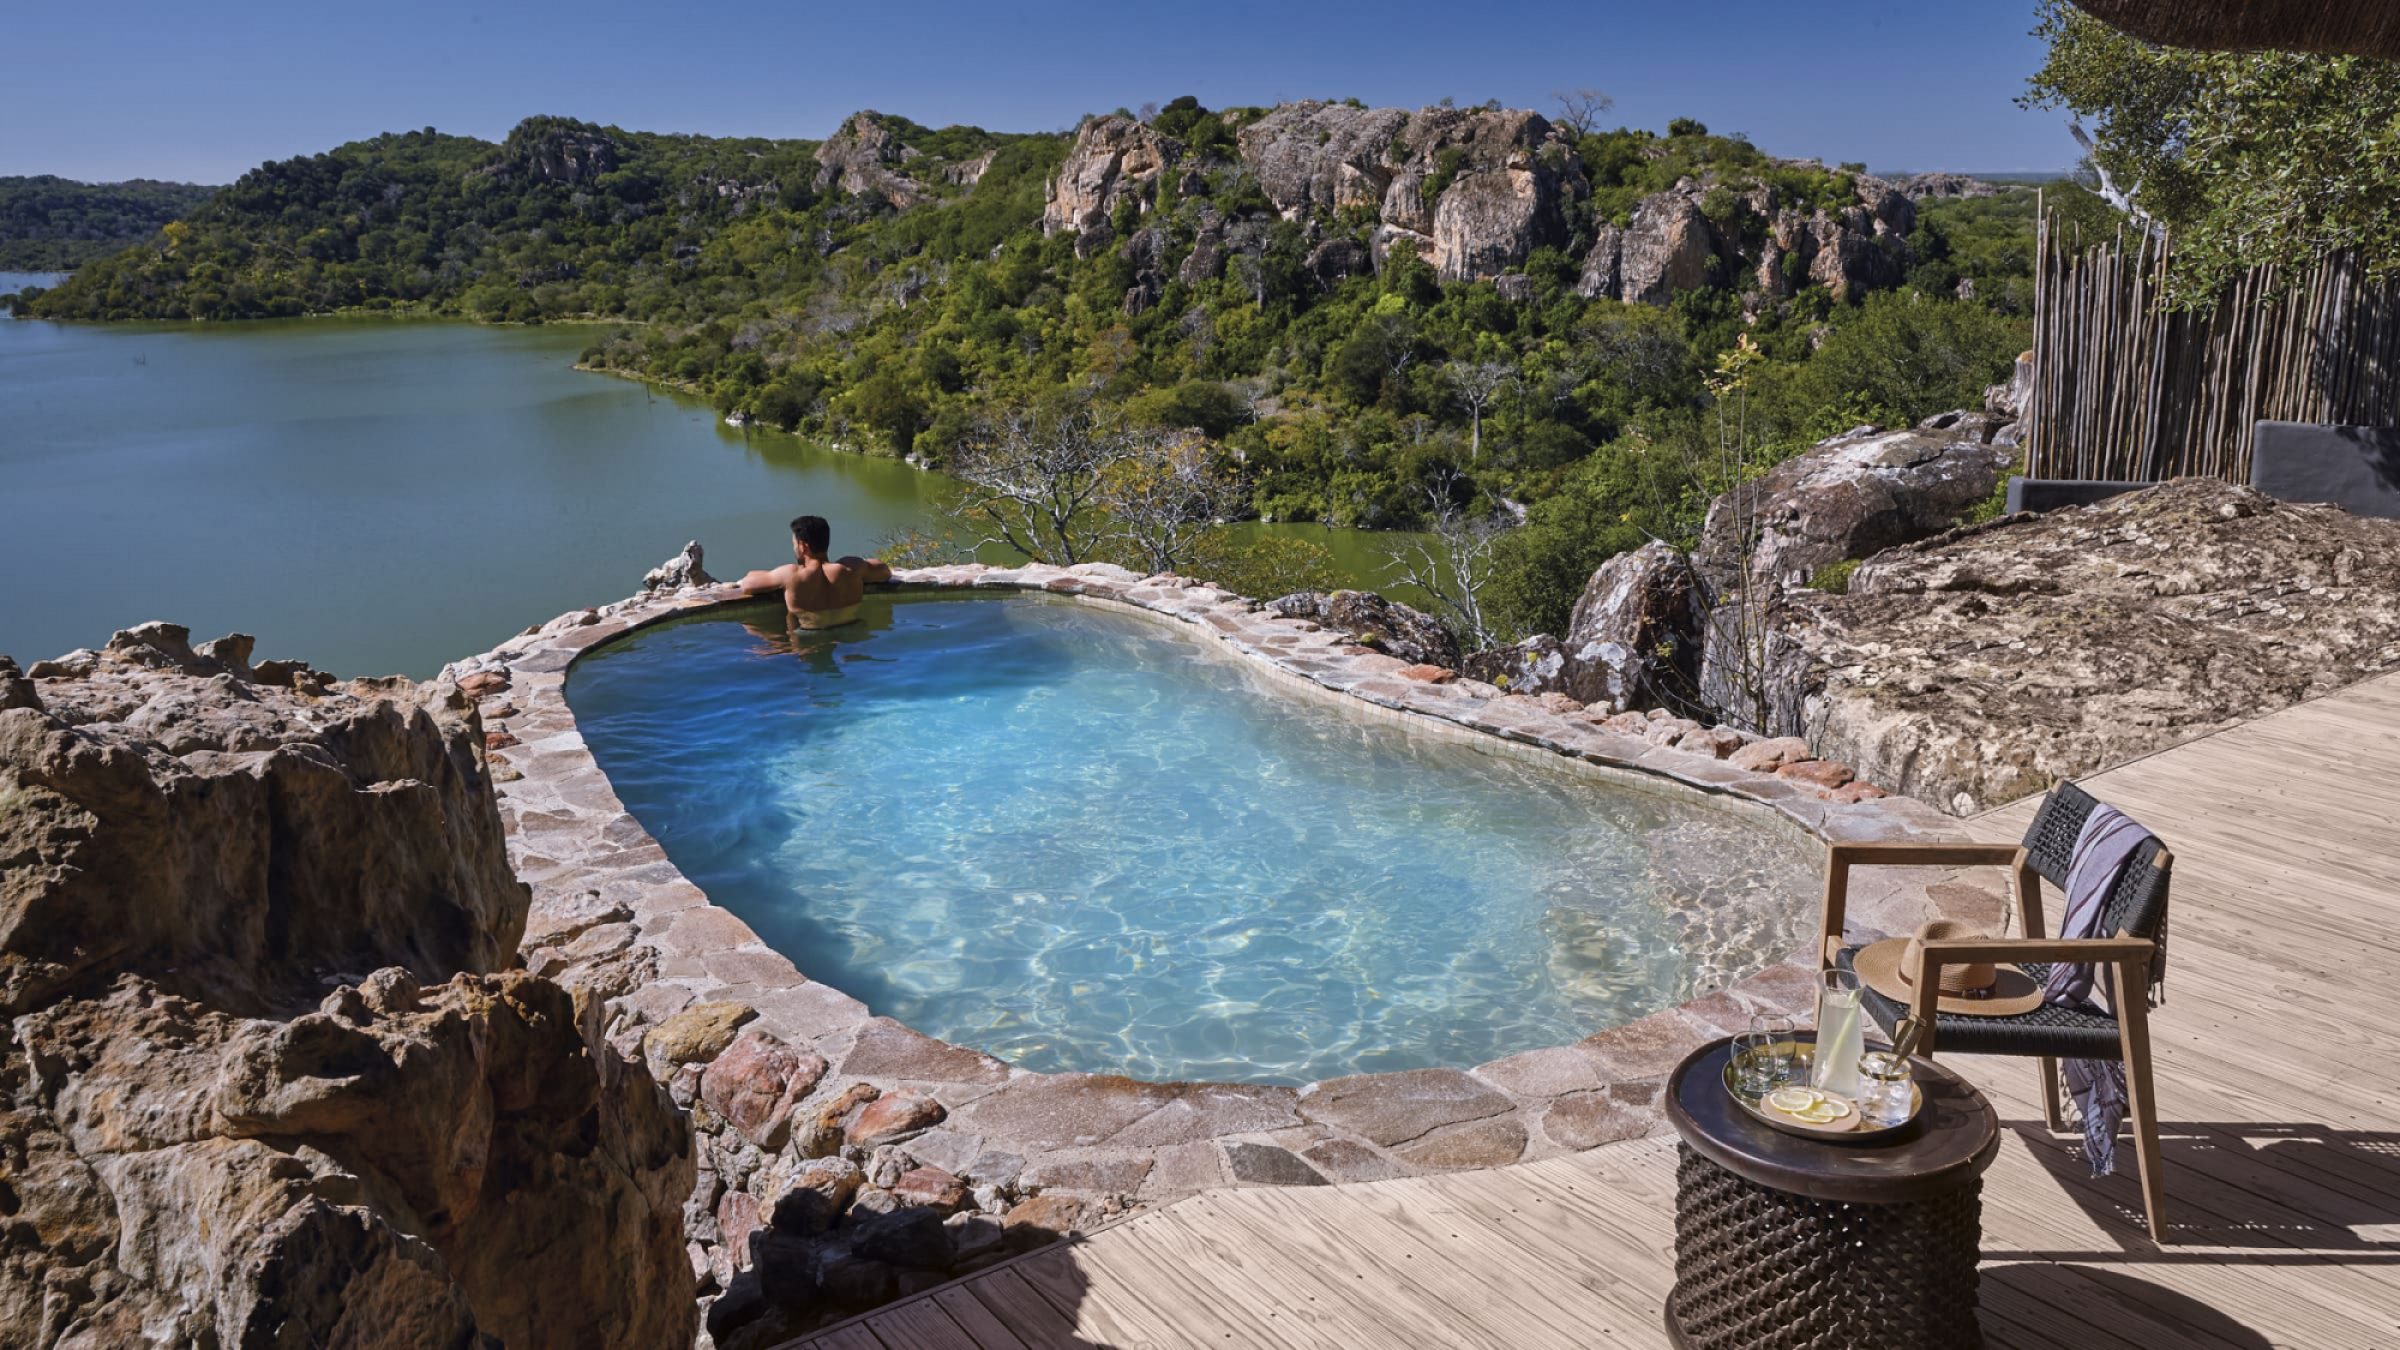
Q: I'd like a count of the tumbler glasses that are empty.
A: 2